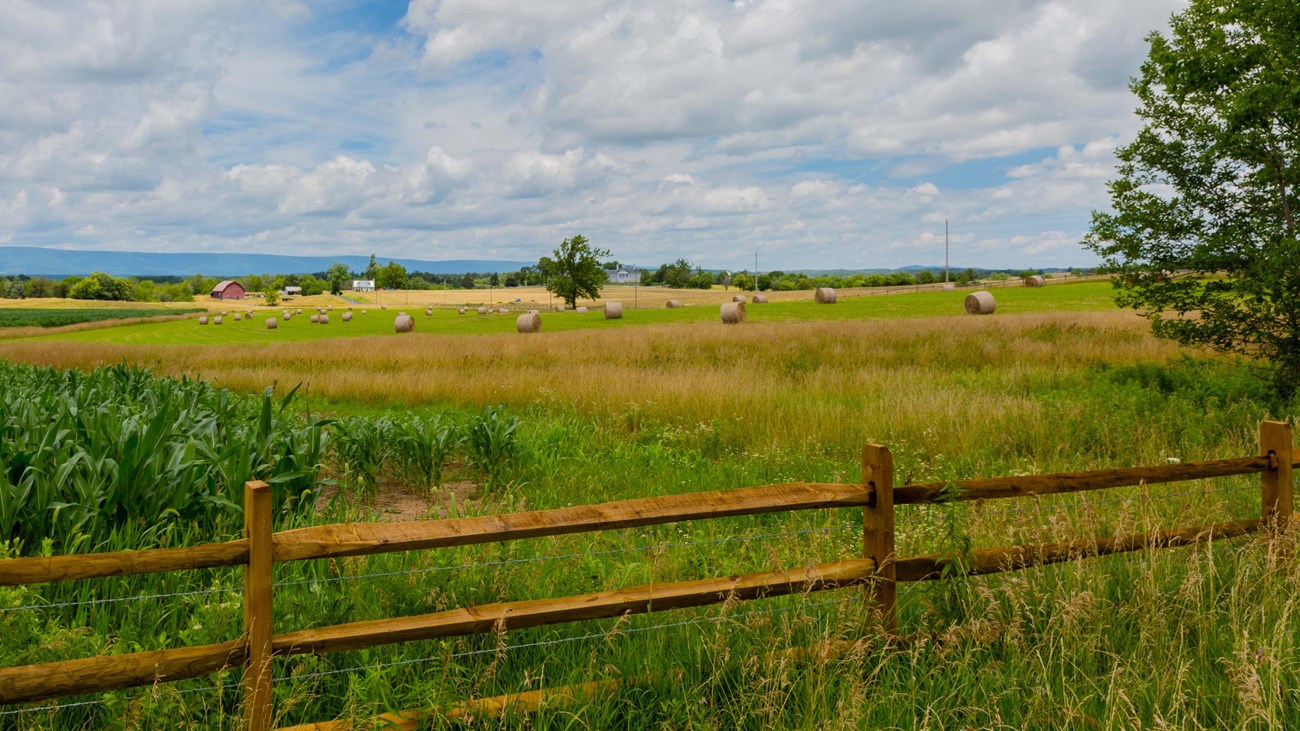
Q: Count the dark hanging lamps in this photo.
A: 0